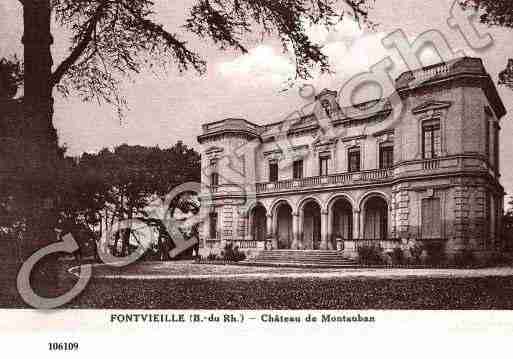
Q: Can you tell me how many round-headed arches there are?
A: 5